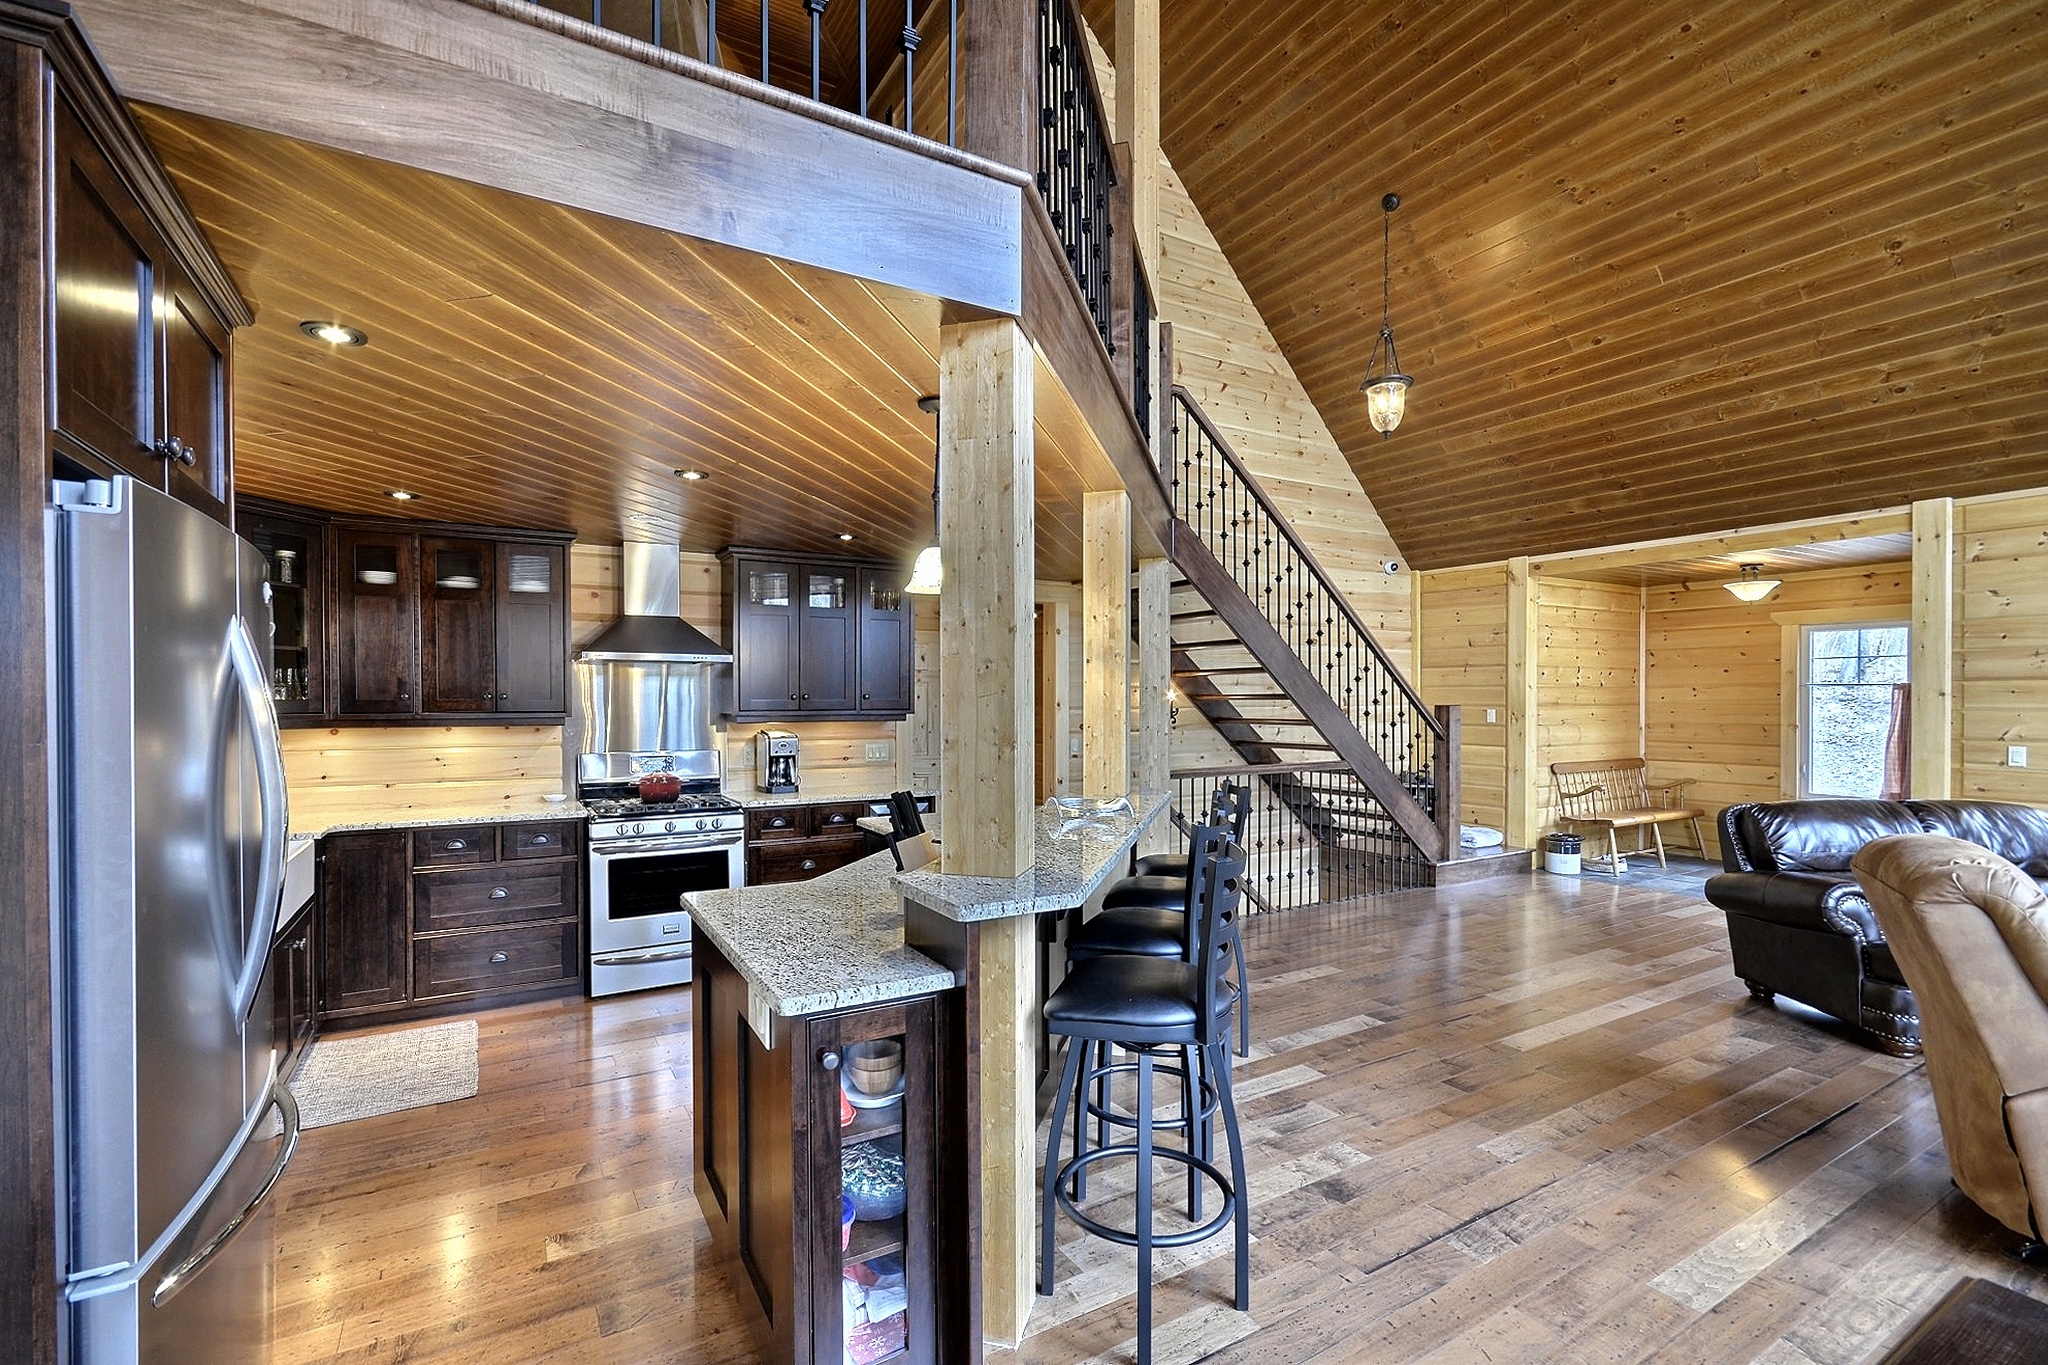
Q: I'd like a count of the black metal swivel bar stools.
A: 4